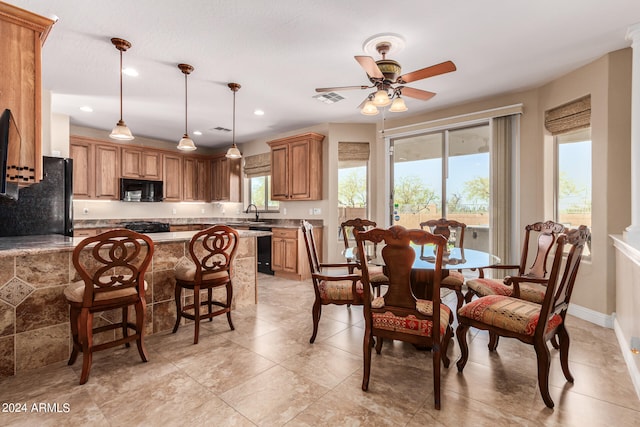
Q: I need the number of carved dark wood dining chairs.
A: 6